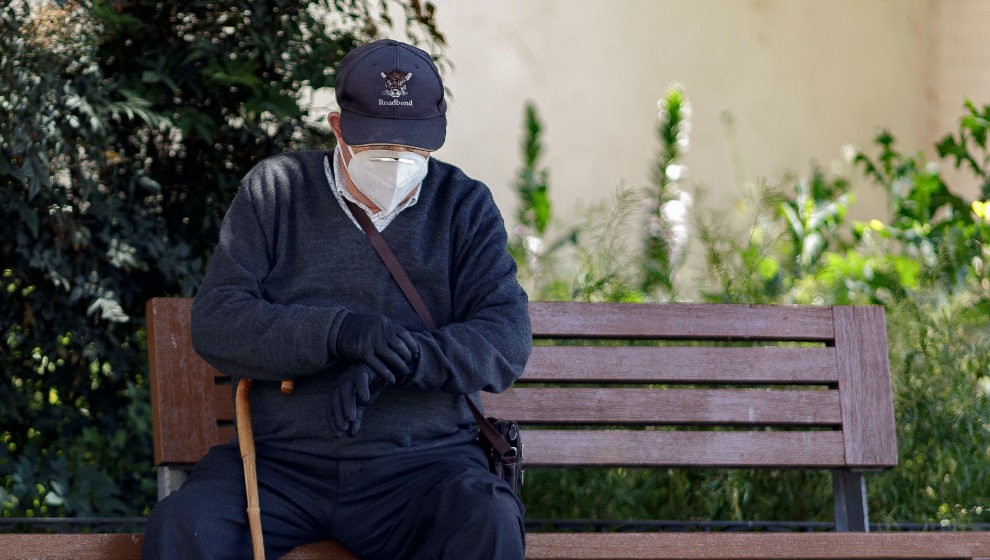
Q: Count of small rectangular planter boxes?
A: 0